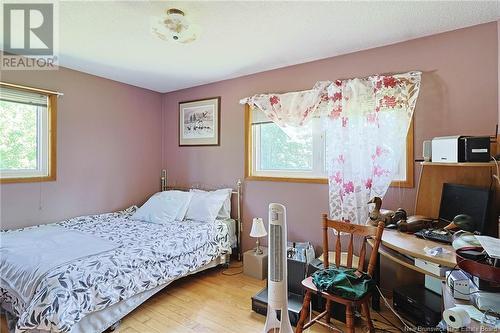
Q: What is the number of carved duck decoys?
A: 3